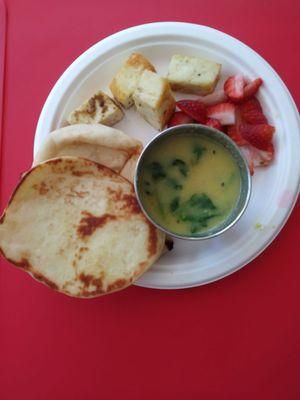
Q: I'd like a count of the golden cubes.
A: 4